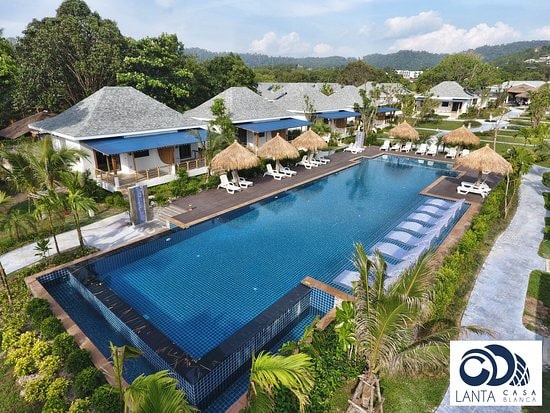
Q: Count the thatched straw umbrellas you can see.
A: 6